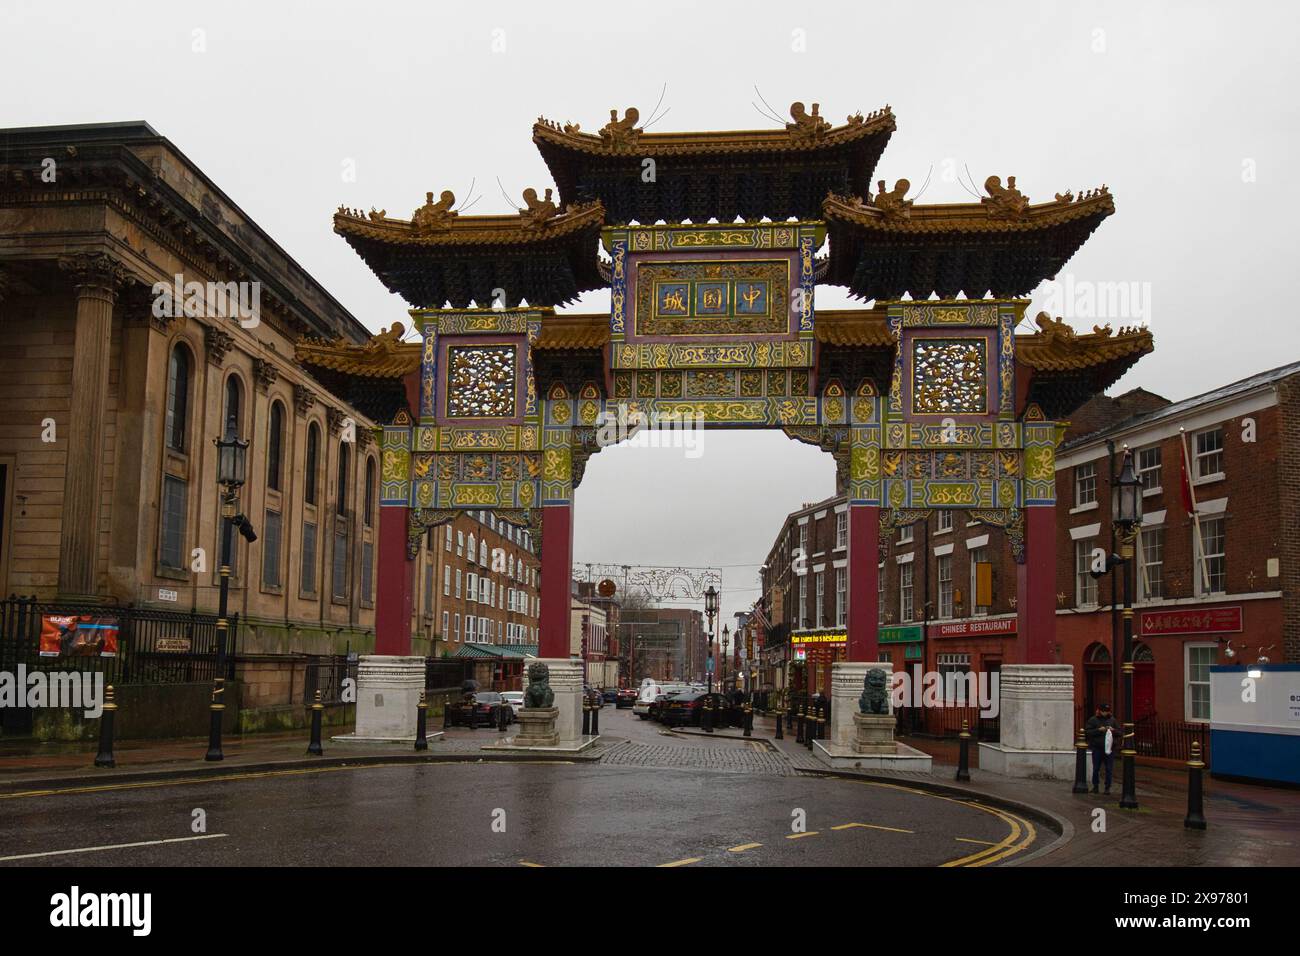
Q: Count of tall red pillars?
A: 4